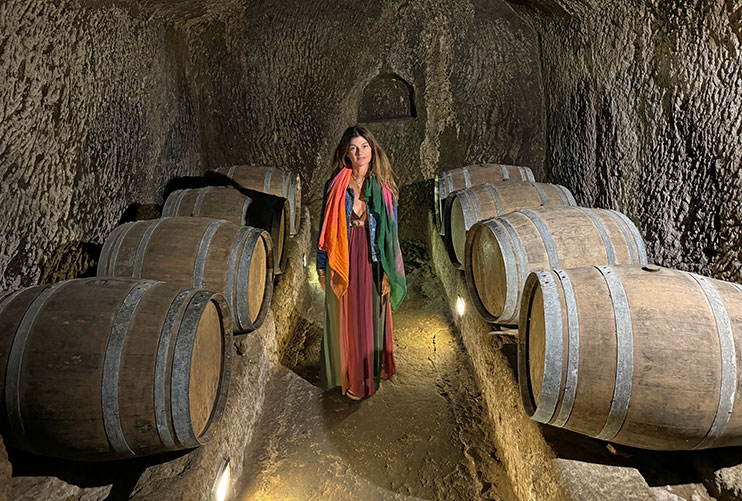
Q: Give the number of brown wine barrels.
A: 8